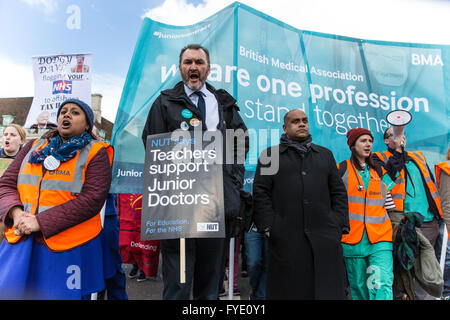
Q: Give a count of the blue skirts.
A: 1